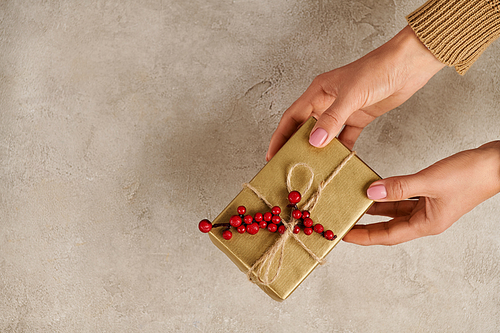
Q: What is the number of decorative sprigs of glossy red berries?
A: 1